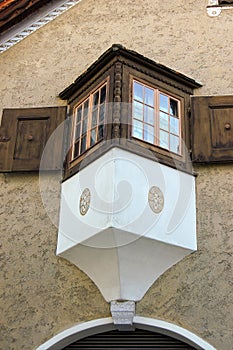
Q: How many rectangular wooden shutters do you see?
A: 2